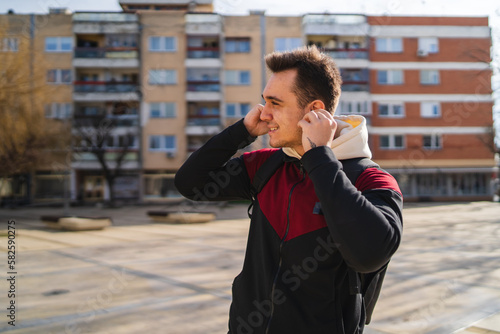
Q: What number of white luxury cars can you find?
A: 0